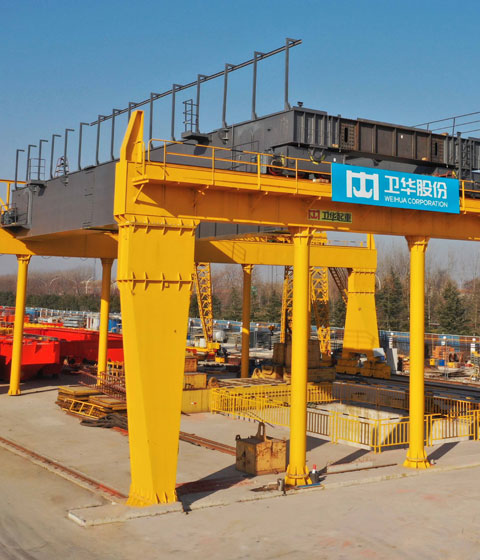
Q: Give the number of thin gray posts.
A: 15